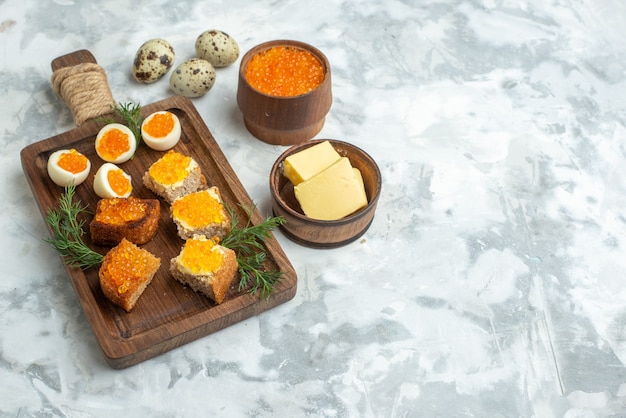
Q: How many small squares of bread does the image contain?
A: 5